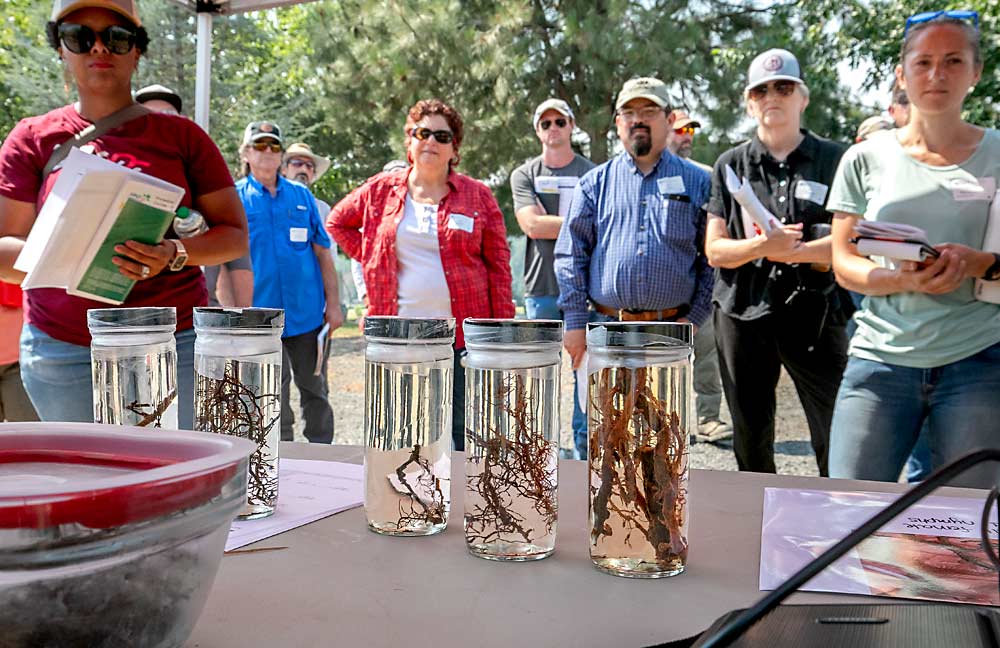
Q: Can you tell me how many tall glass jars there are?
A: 5